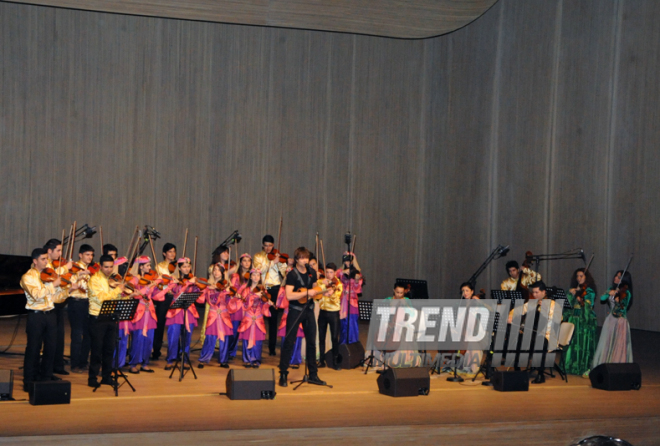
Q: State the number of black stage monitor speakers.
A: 7